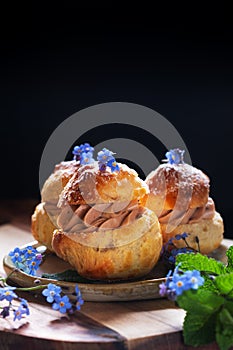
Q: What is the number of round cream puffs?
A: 3